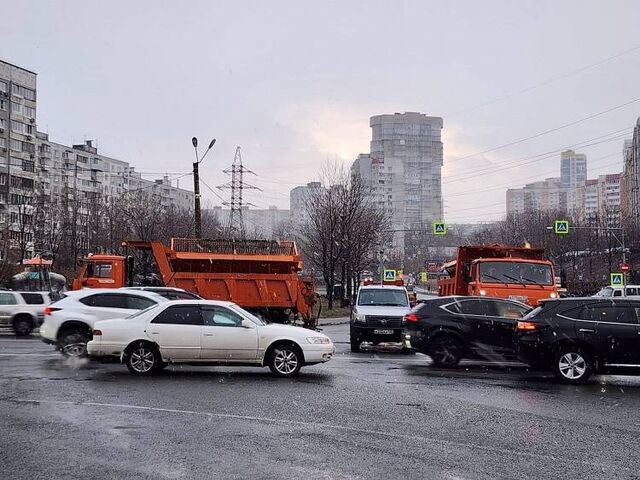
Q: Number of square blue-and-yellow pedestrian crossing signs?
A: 4